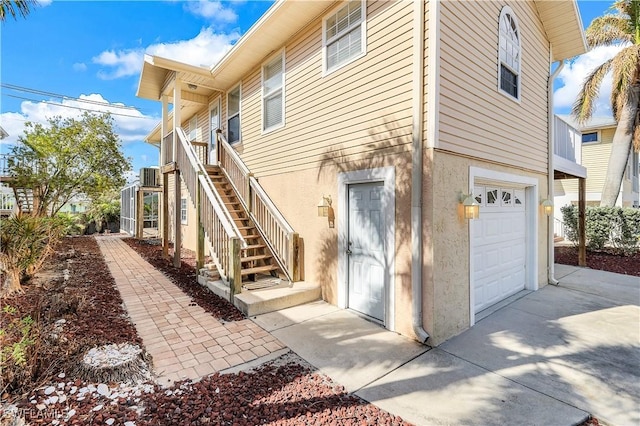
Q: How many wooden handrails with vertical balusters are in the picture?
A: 2